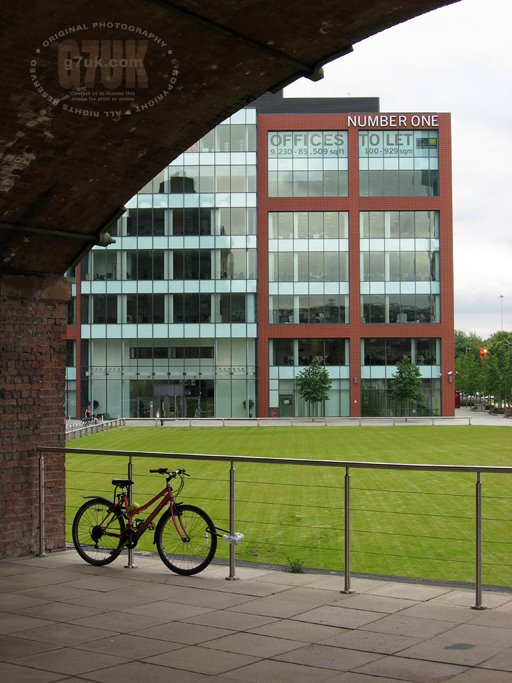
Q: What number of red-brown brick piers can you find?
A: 1